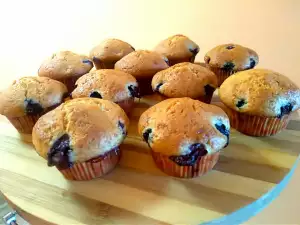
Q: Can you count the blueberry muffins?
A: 11